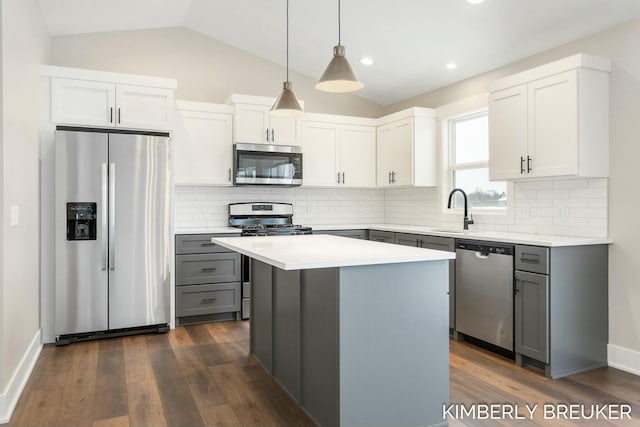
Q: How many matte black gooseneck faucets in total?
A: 1